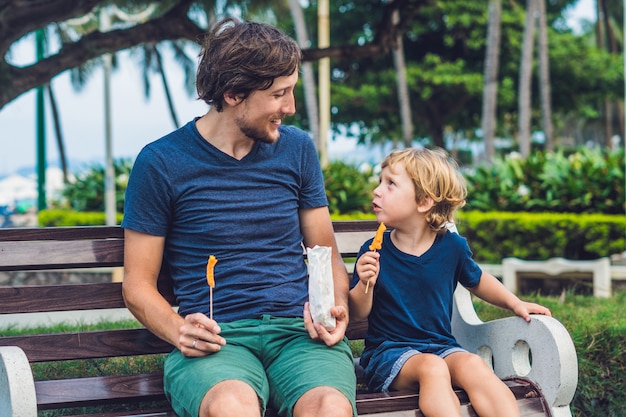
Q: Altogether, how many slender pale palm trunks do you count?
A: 5